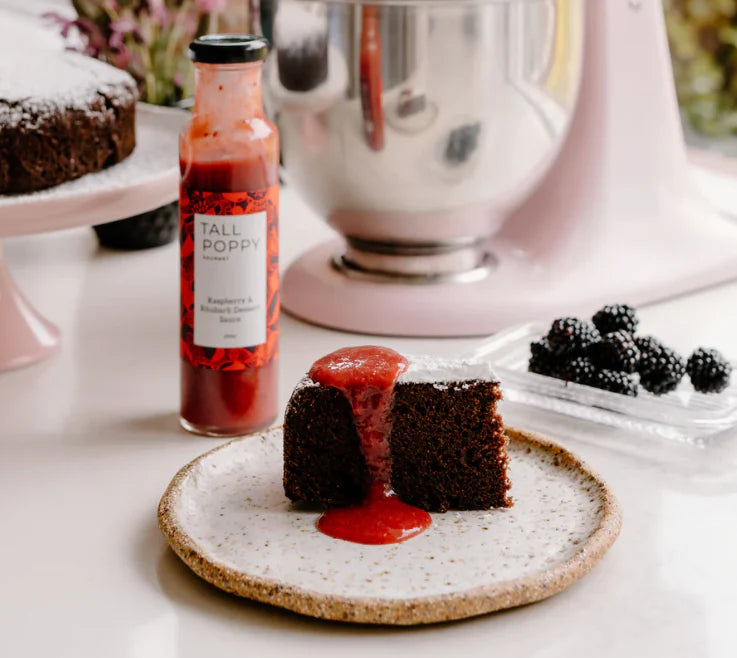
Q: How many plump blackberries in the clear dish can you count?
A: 8